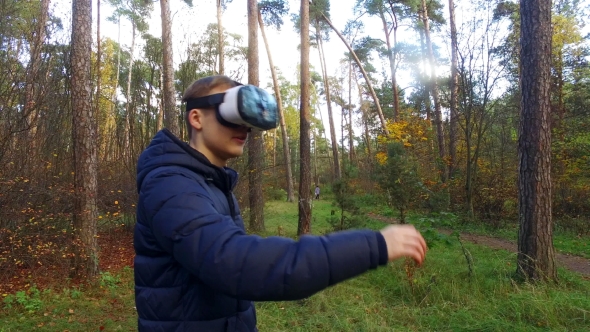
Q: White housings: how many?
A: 1